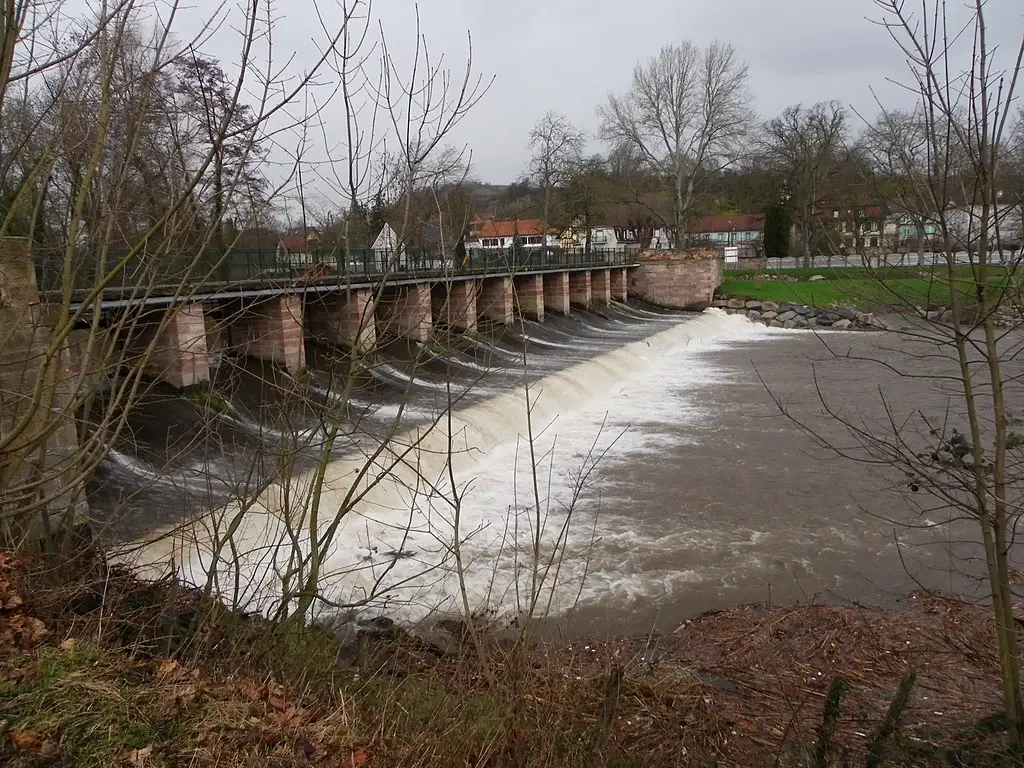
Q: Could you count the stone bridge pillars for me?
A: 11